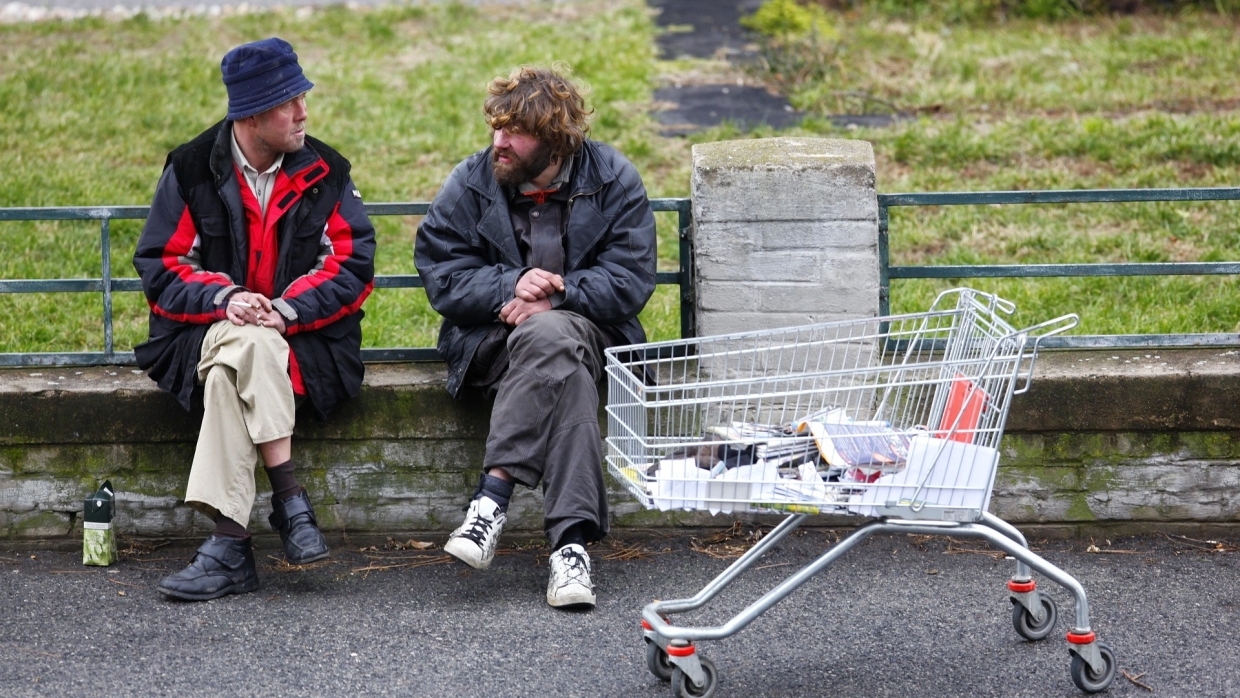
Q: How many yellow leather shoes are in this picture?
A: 0